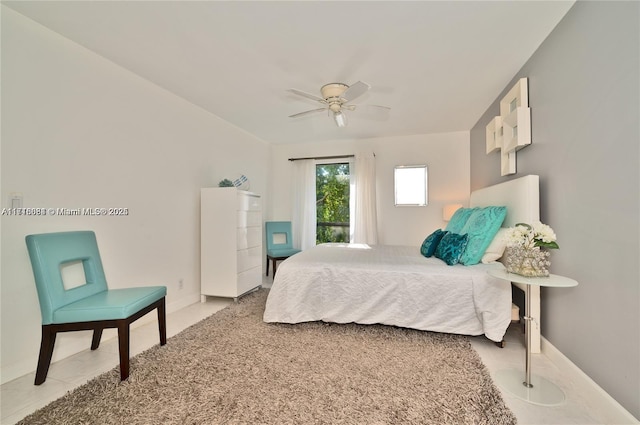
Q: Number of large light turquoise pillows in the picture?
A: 2